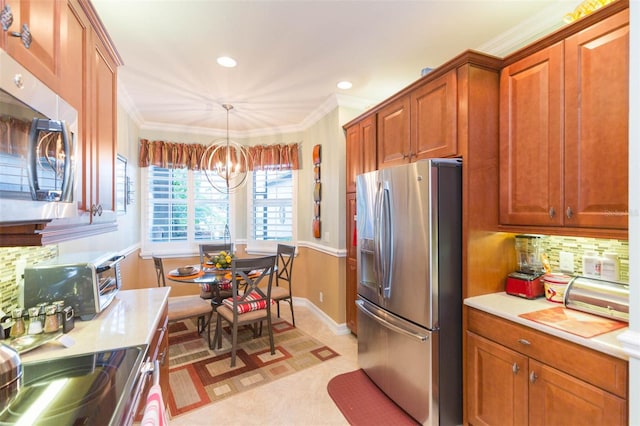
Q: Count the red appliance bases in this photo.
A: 1